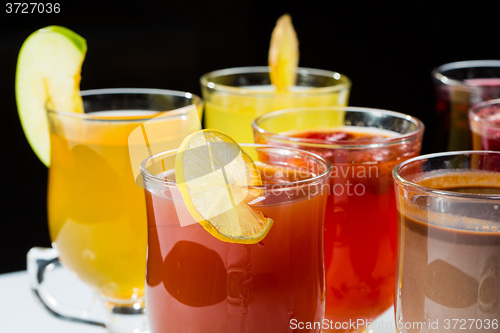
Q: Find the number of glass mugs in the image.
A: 7